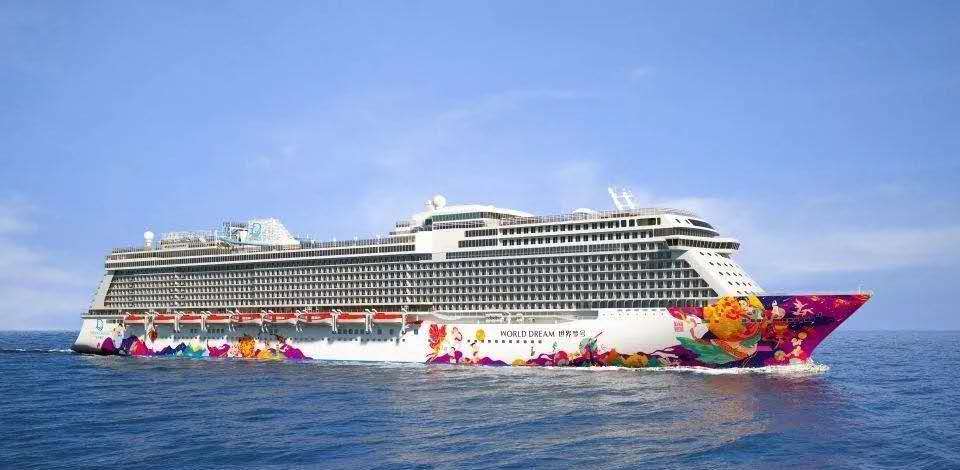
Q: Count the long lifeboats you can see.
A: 9